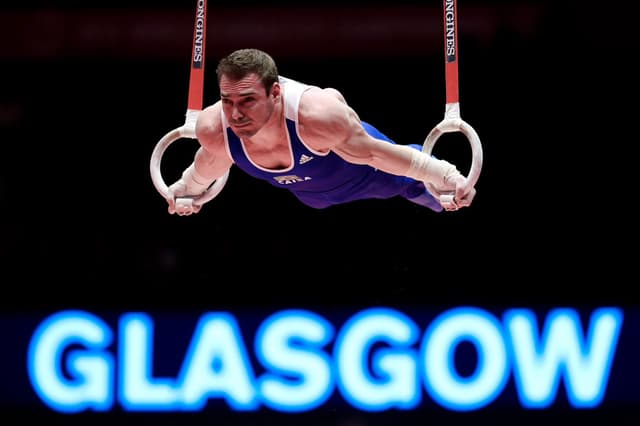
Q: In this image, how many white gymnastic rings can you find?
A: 2